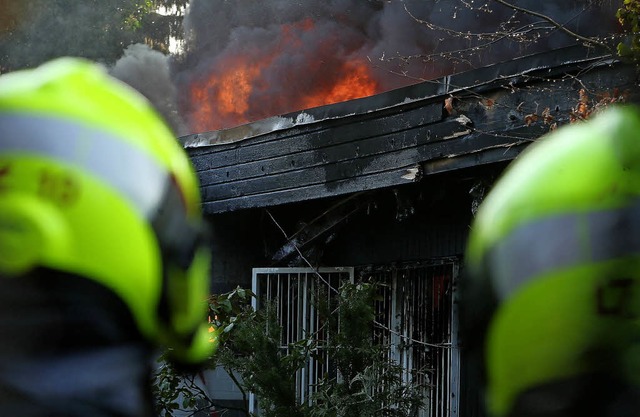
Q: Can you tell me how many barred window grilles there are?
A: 2